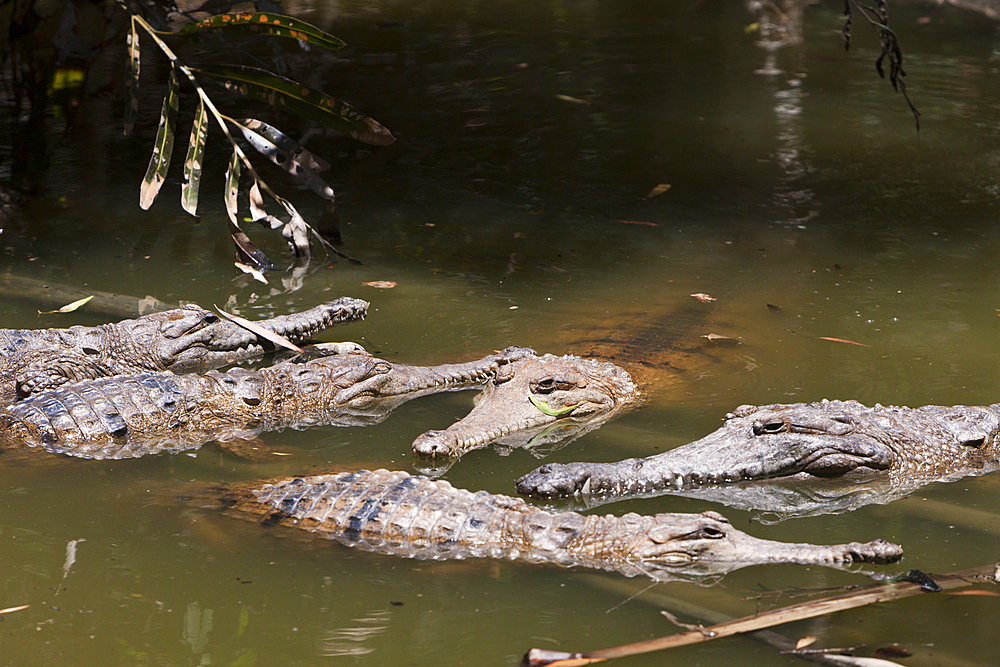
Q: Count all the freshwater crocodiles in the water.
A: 5